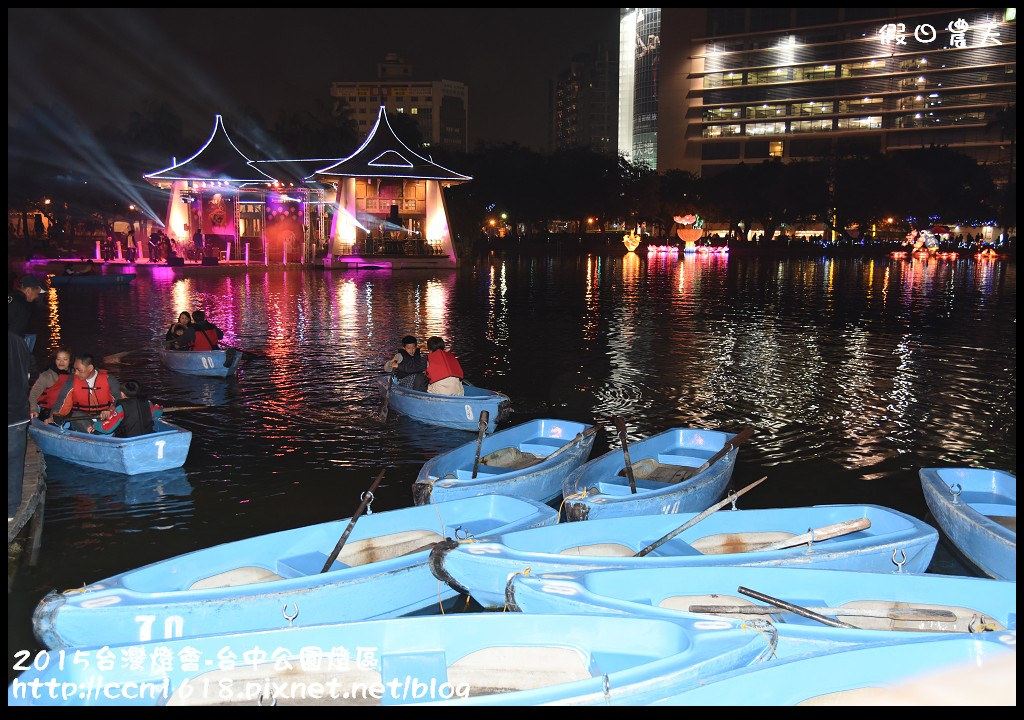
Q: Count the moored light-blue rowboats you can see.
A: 8